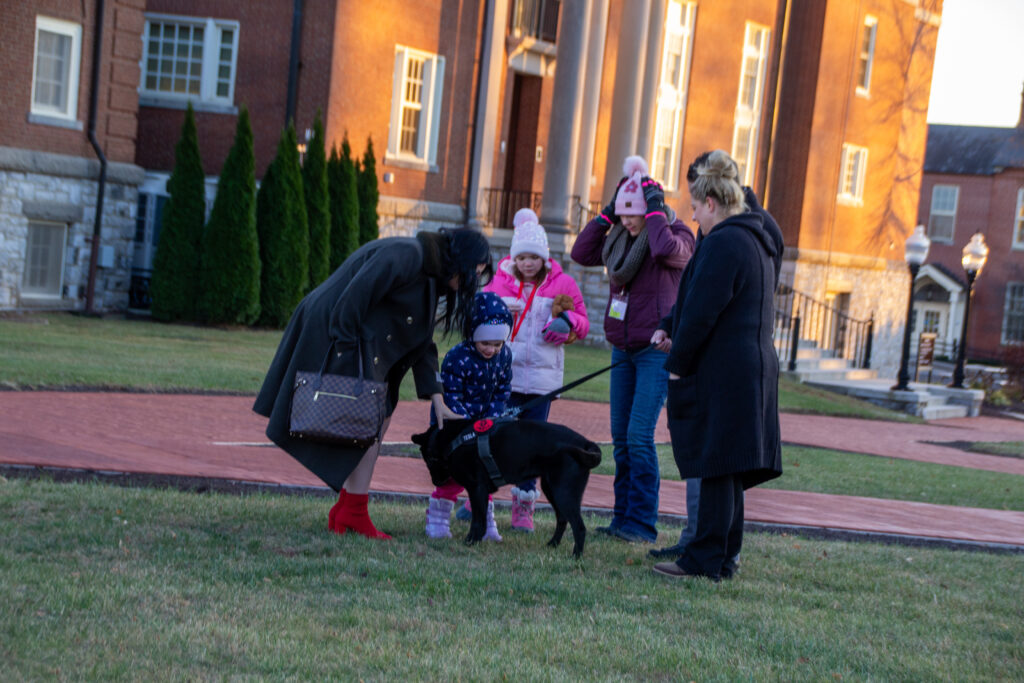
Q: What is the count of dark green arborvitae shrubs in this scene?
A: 6